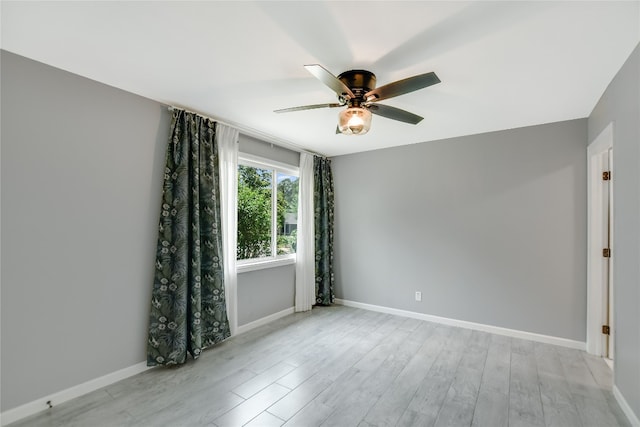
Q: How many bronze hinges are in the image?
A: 3